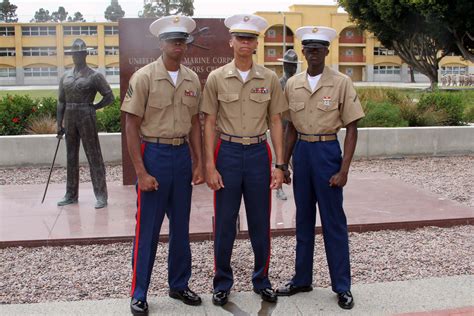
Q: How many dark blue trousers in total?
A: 3